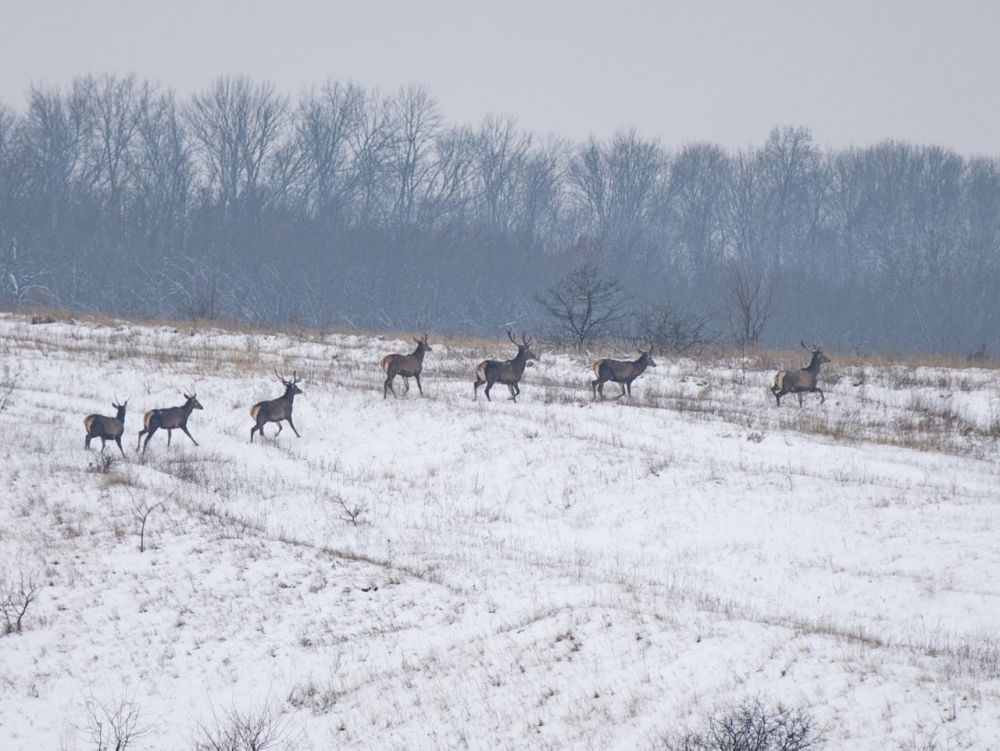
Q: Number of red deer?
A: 7